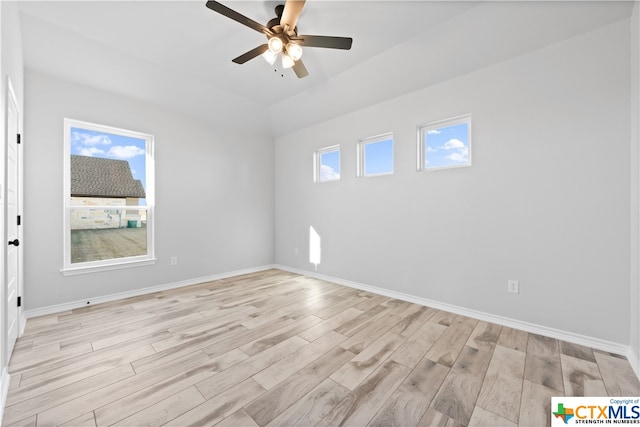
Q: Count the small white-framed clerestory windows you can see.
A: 3